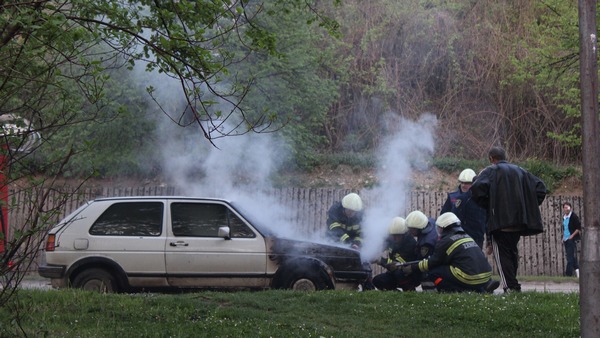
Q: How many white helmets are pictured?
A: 5